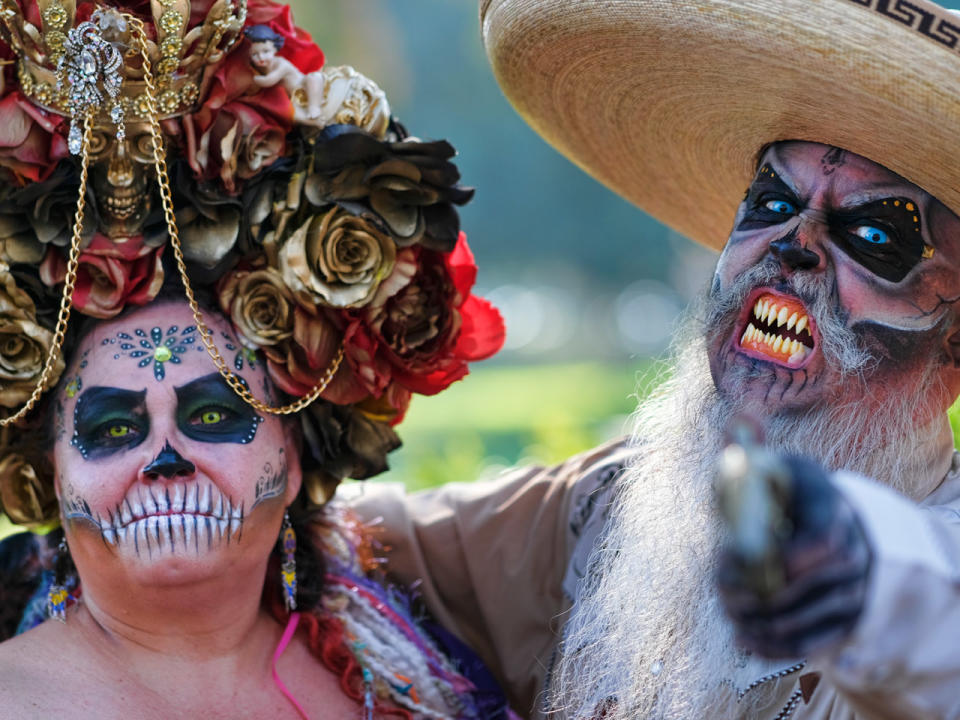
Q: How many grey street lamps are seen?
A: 0